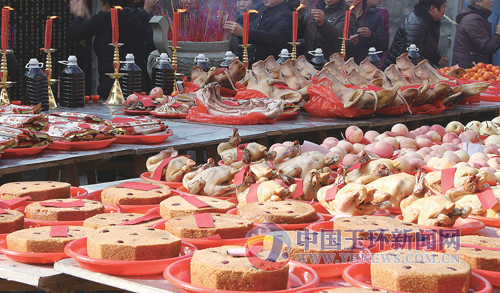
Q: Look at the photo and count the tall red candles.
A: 7